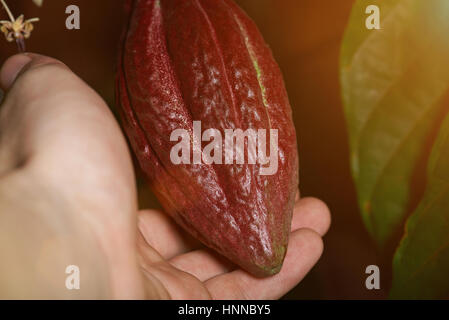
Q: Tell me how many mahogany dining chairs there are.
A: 0